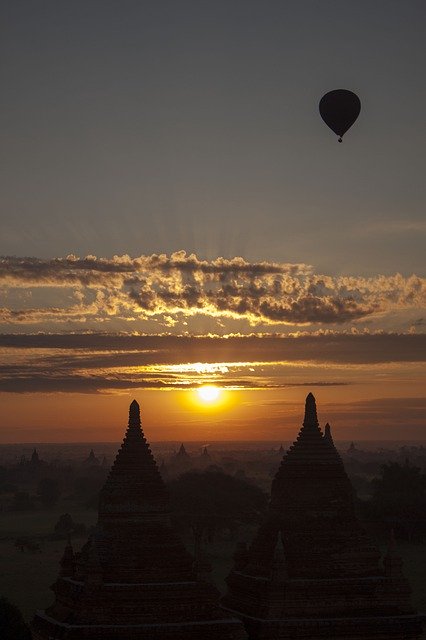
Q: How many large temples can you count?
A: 2